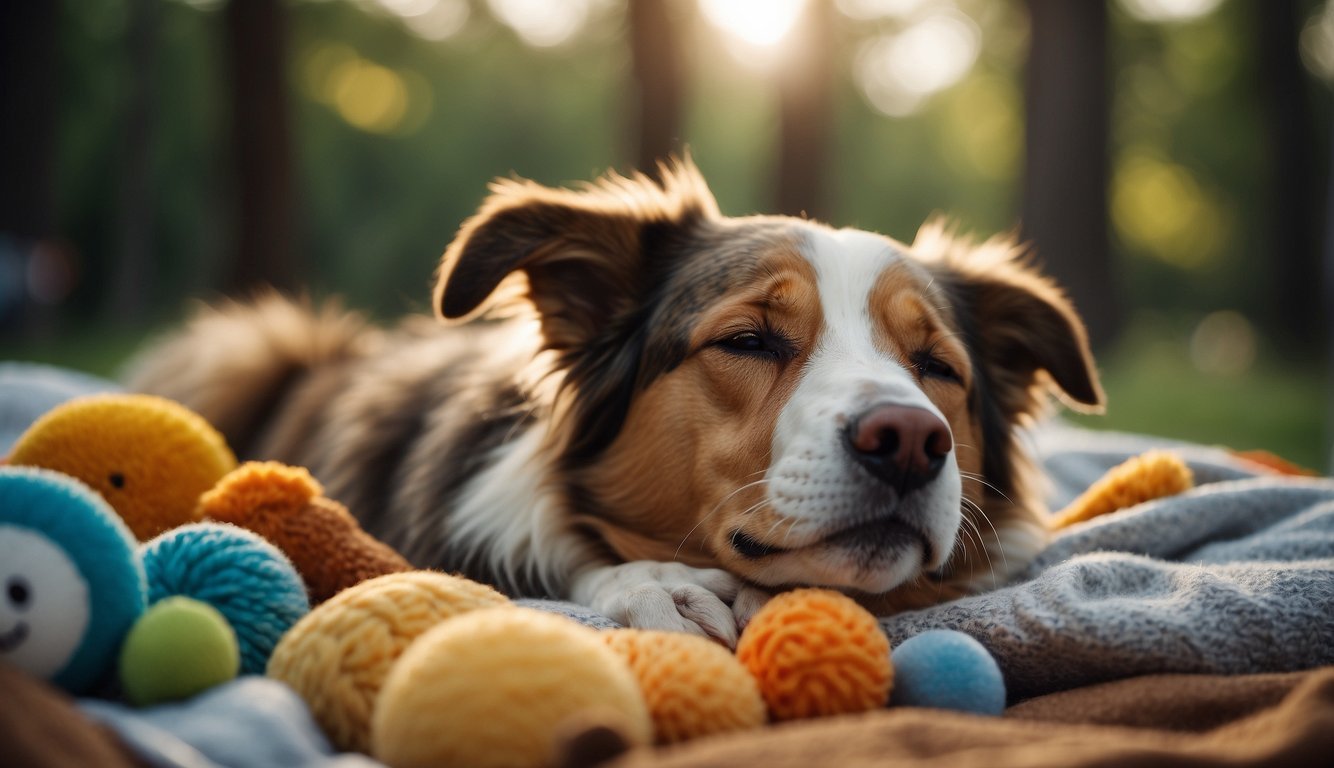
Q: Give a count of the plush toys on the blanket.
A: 11